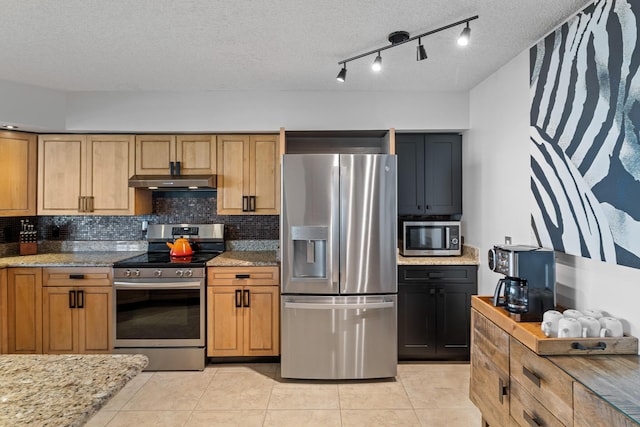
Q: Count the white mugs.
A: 6